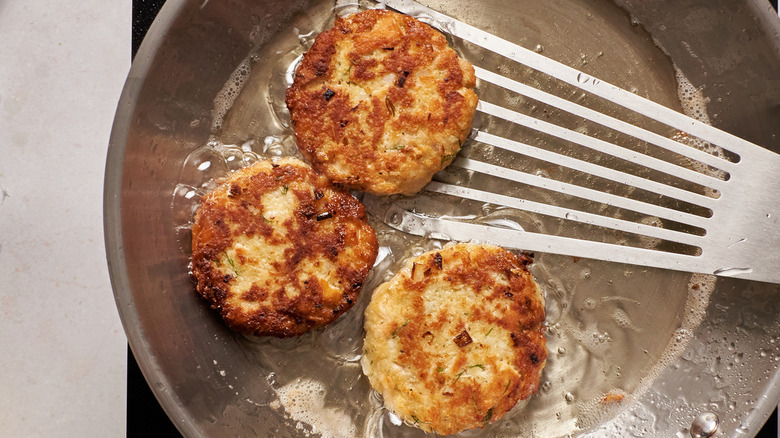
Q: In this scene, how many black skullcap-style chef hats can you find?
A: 0